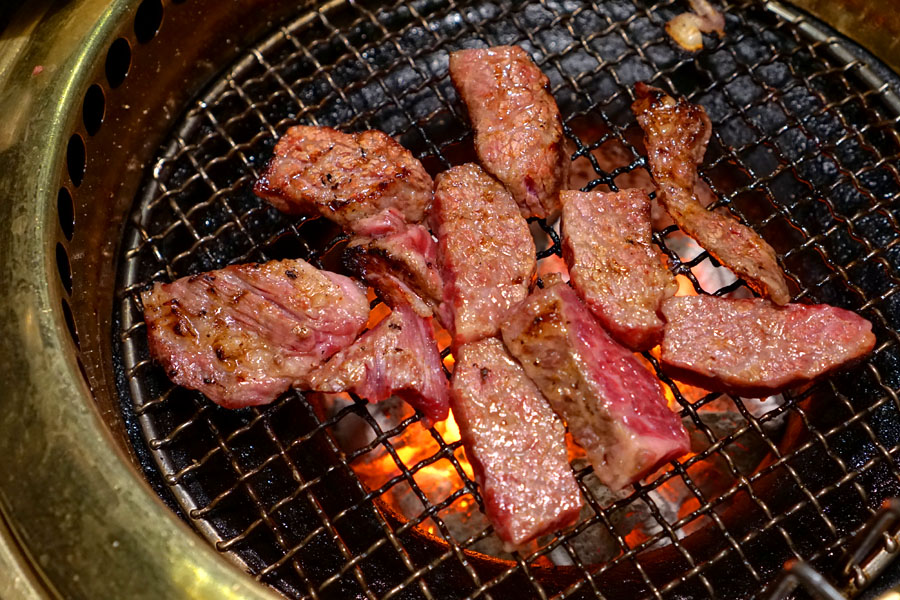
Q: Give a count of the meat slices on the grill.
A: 11